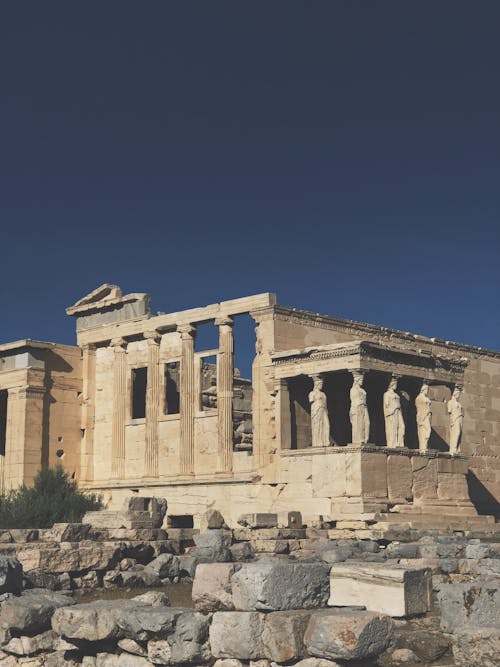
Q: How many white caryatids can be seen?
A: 5